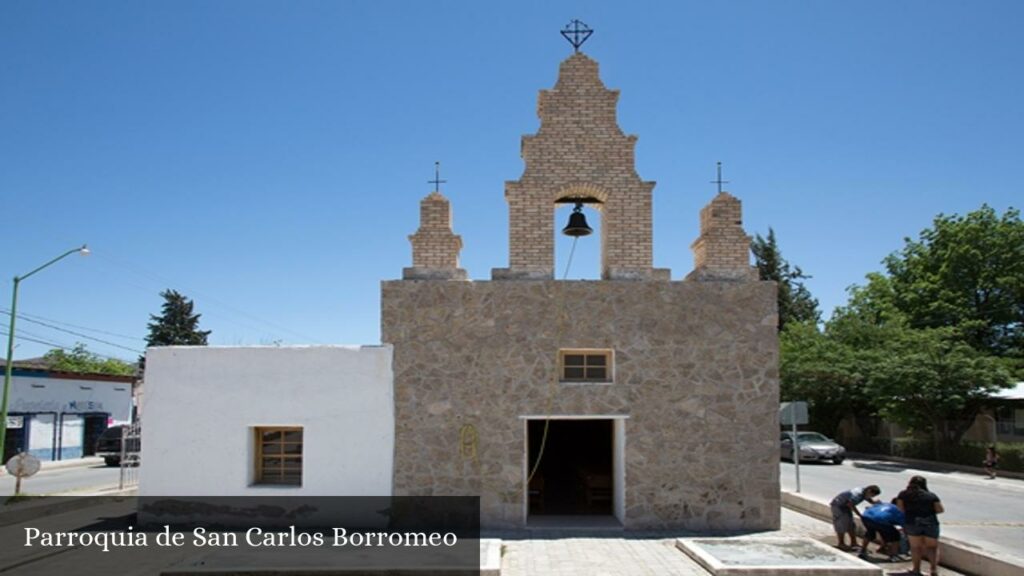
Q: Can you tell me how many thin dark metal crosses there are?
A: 3